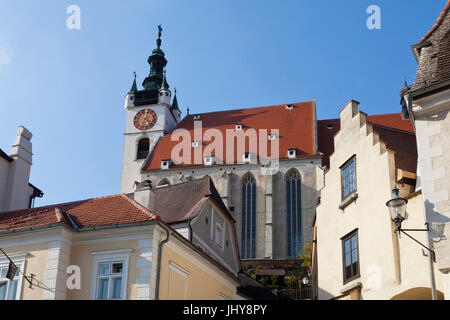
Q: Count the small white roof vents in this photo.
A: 9